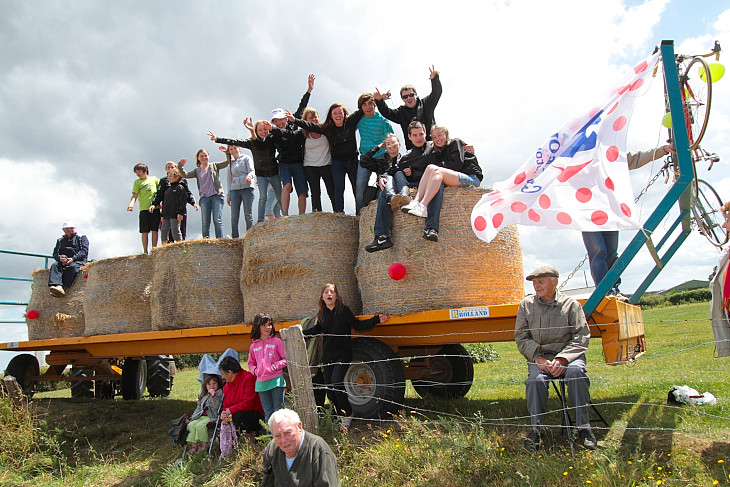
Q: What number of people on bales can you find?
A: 15